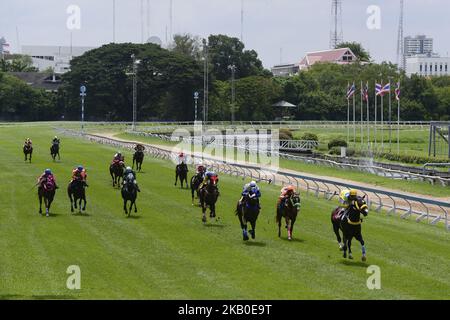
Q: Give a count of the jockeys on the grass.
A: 13